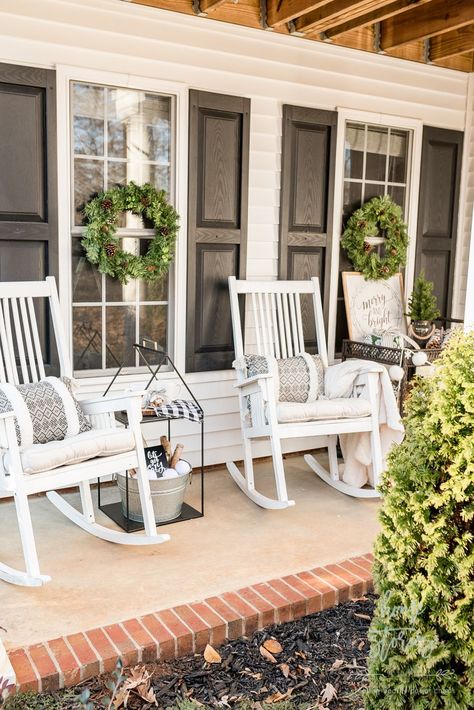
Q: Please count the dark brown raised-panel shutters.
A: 4